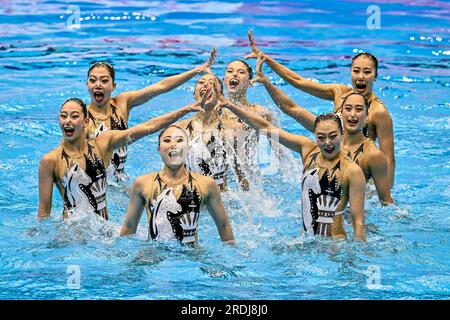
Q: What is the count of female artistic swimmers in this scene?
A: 8